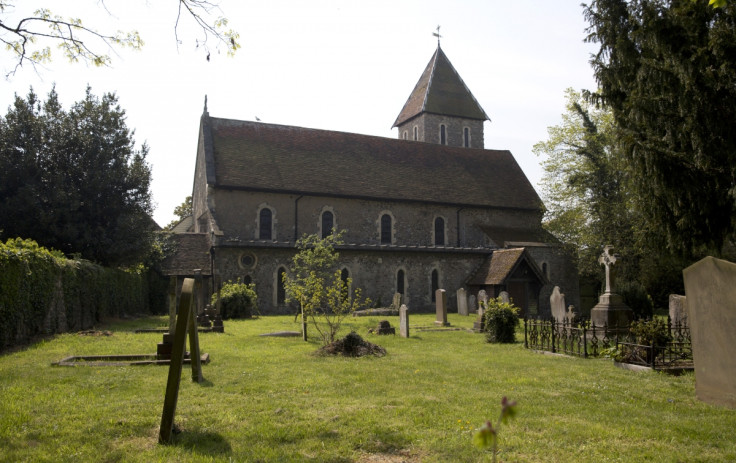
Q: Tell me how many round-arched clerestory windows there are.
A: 4